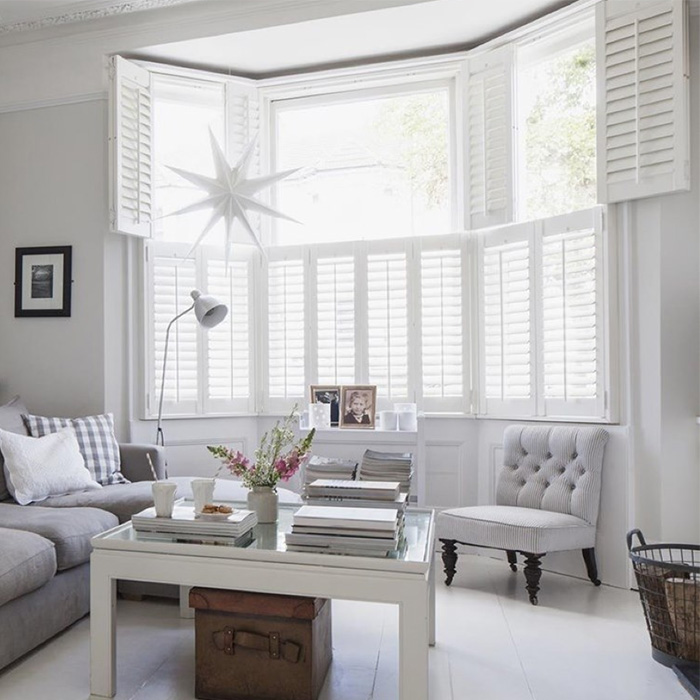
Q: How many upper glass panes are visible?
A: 3